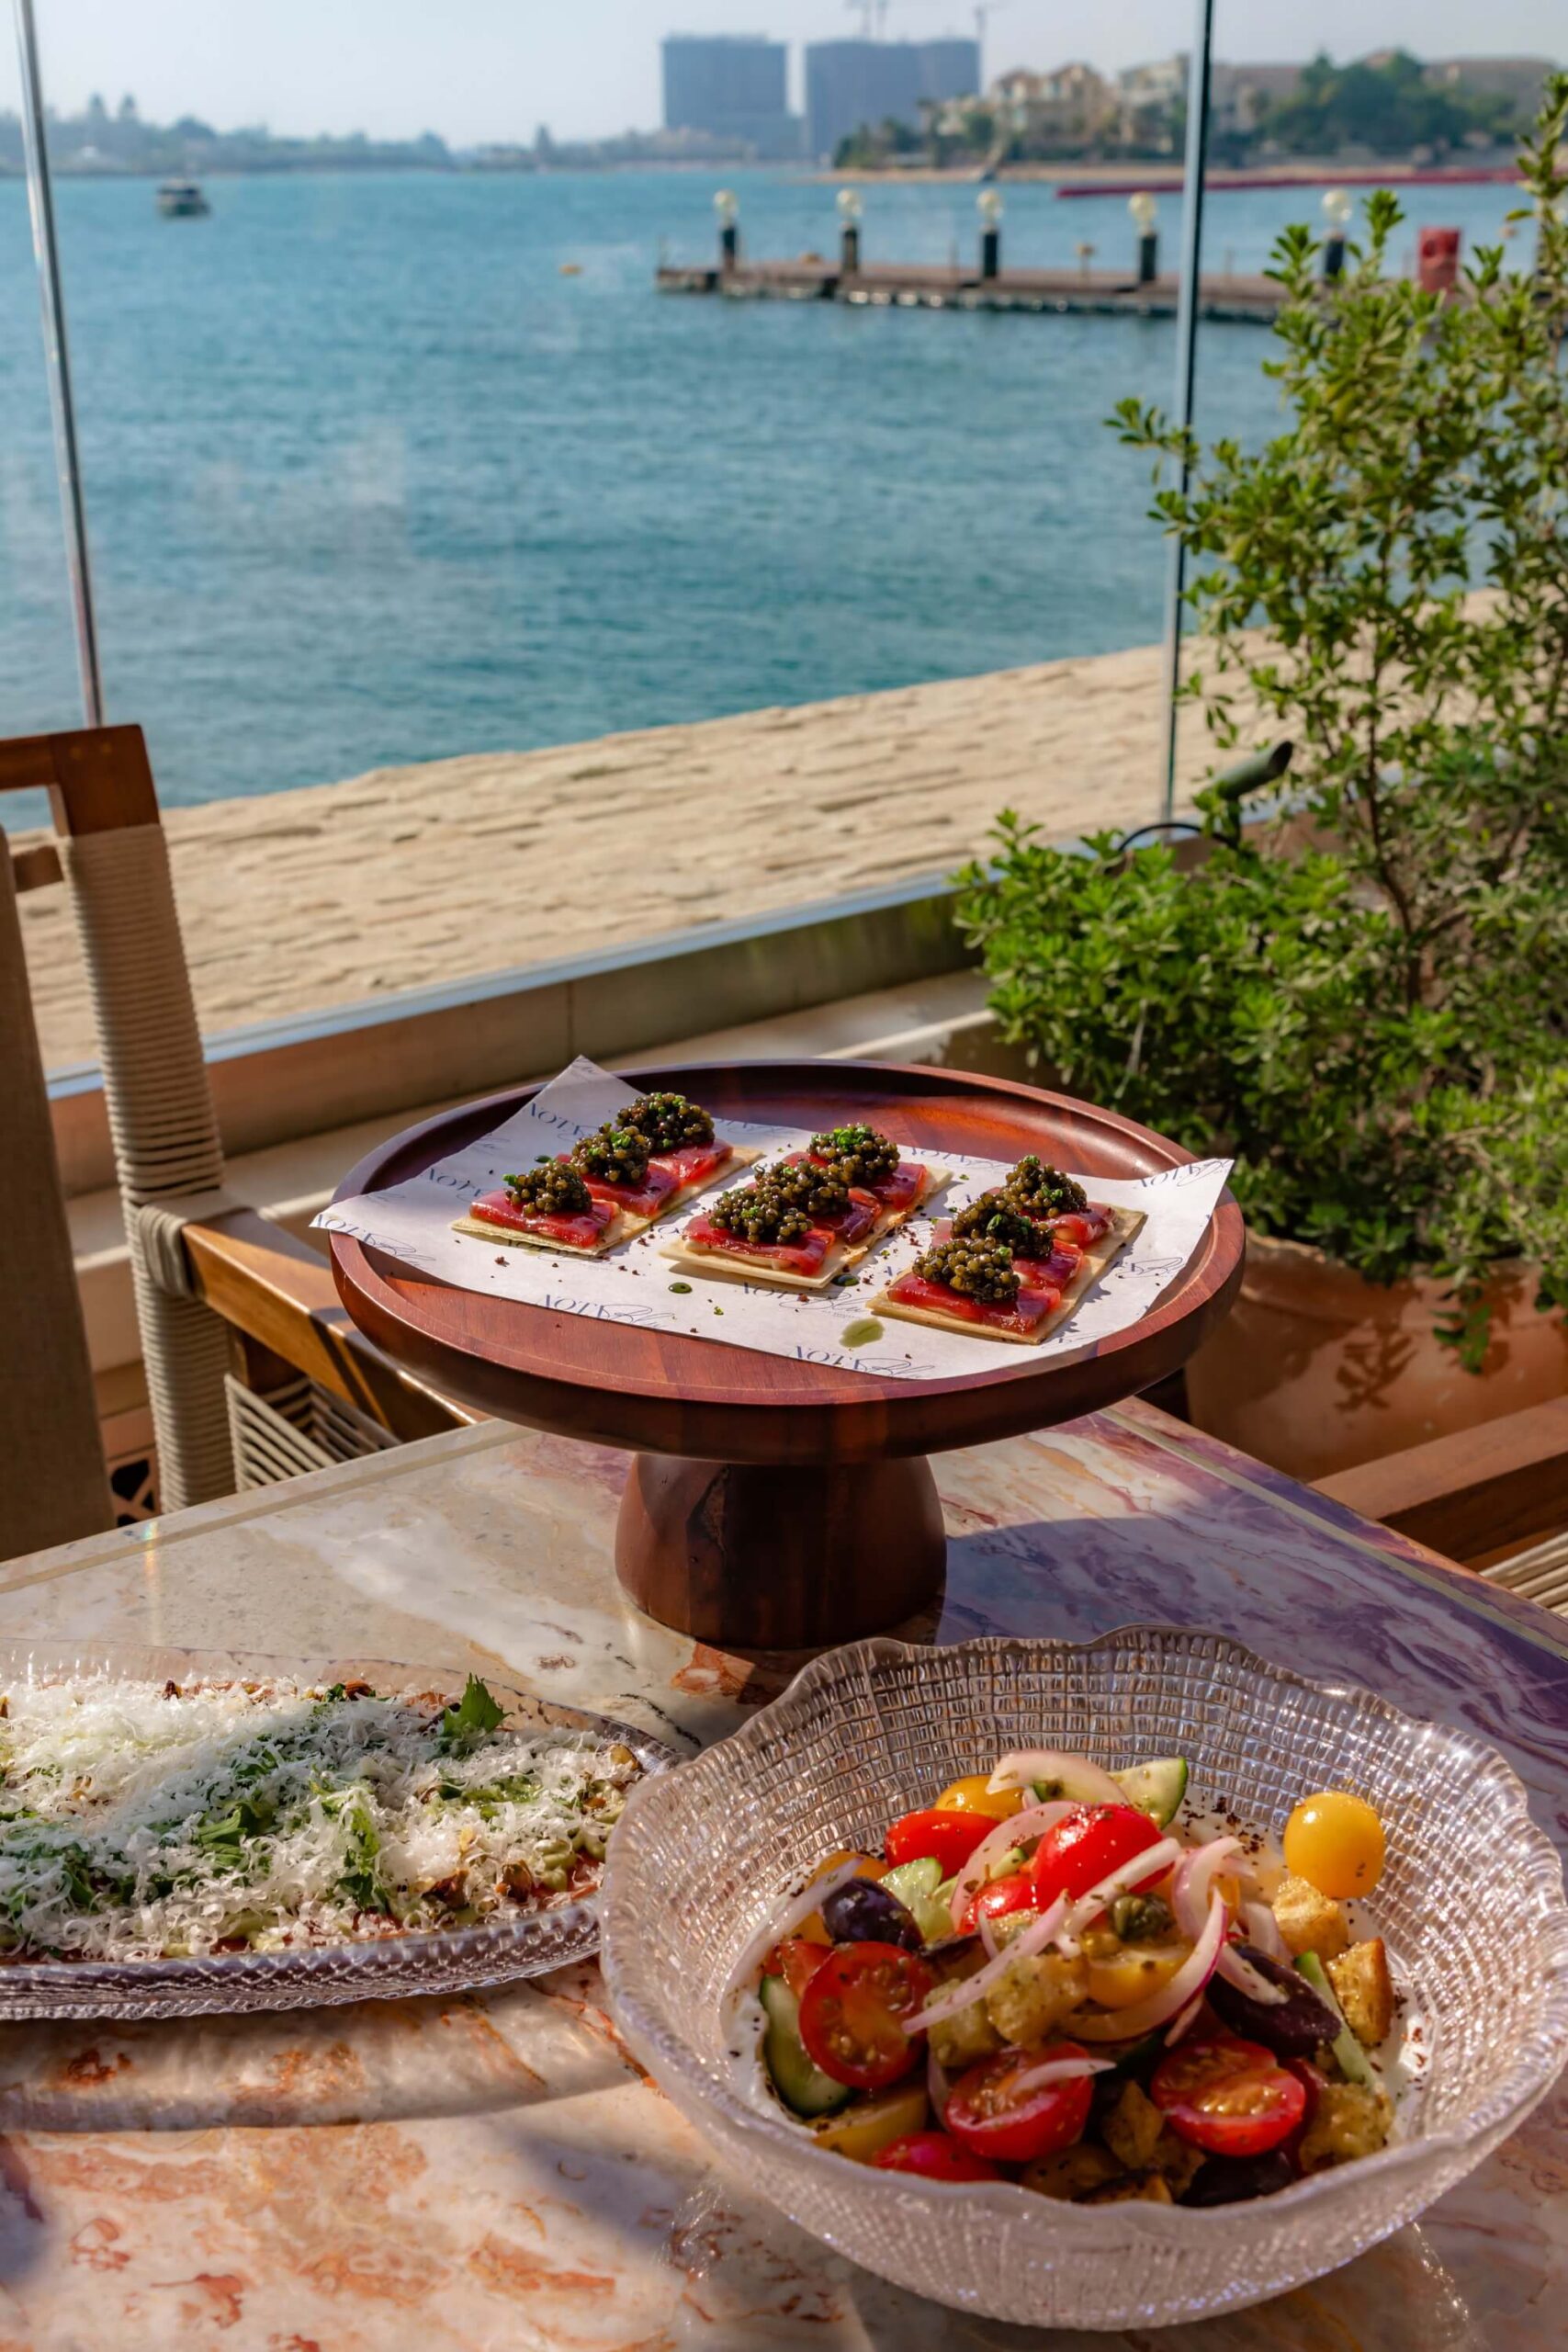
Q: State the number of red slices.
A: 9